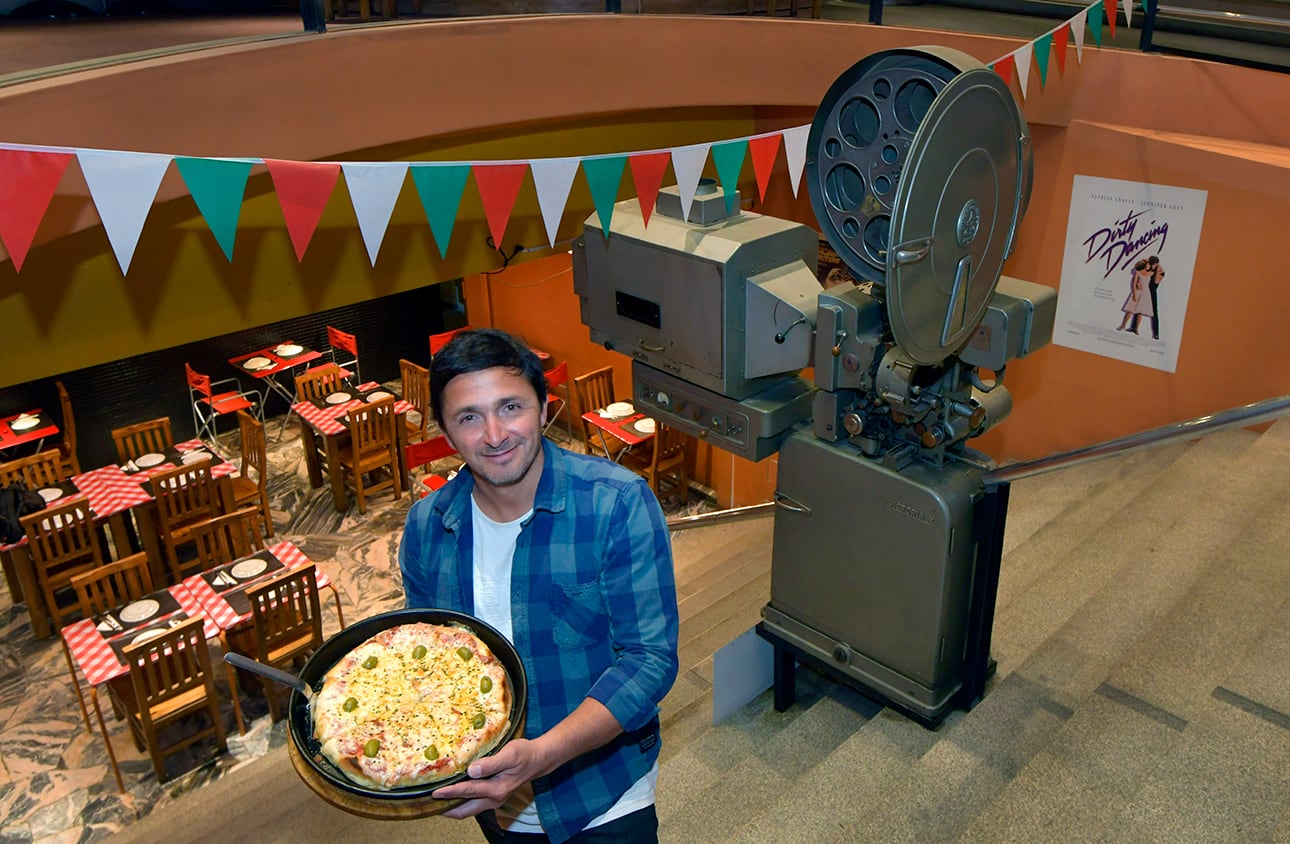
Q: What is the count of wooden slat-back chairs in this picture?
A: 15